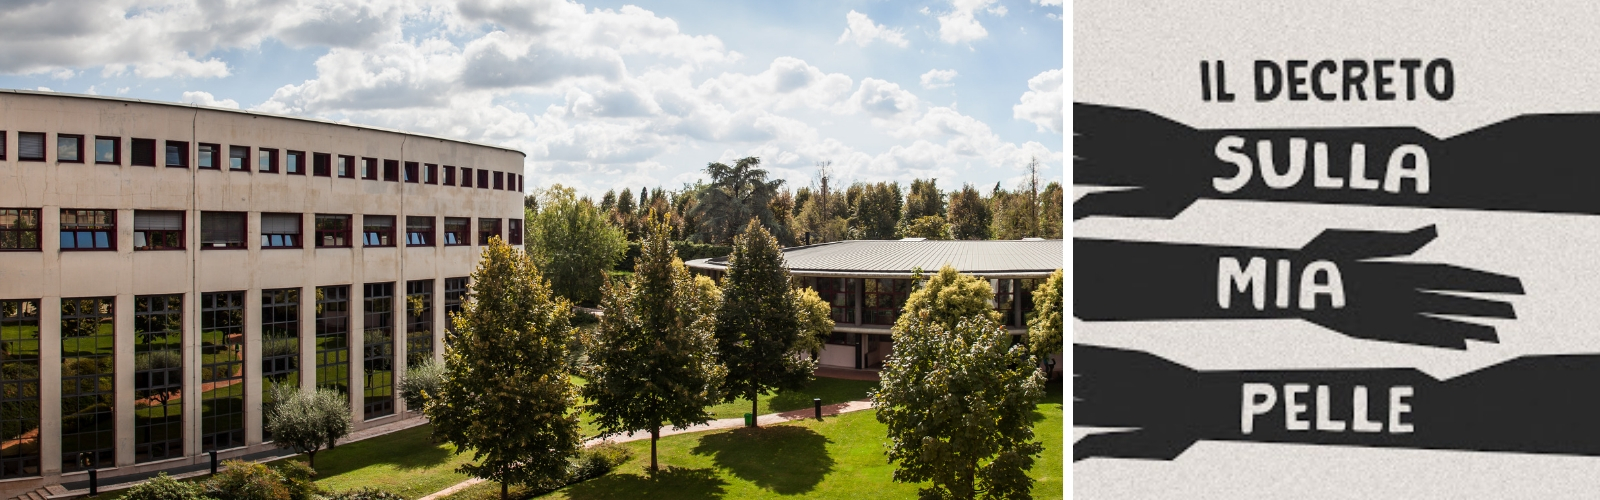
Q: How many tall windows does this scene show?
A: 9